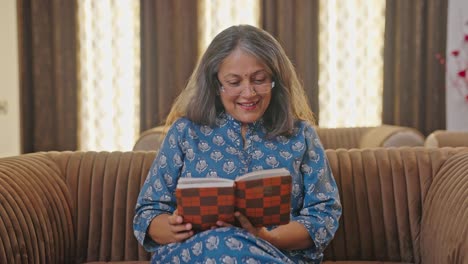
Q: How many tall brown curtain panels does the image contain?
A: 4